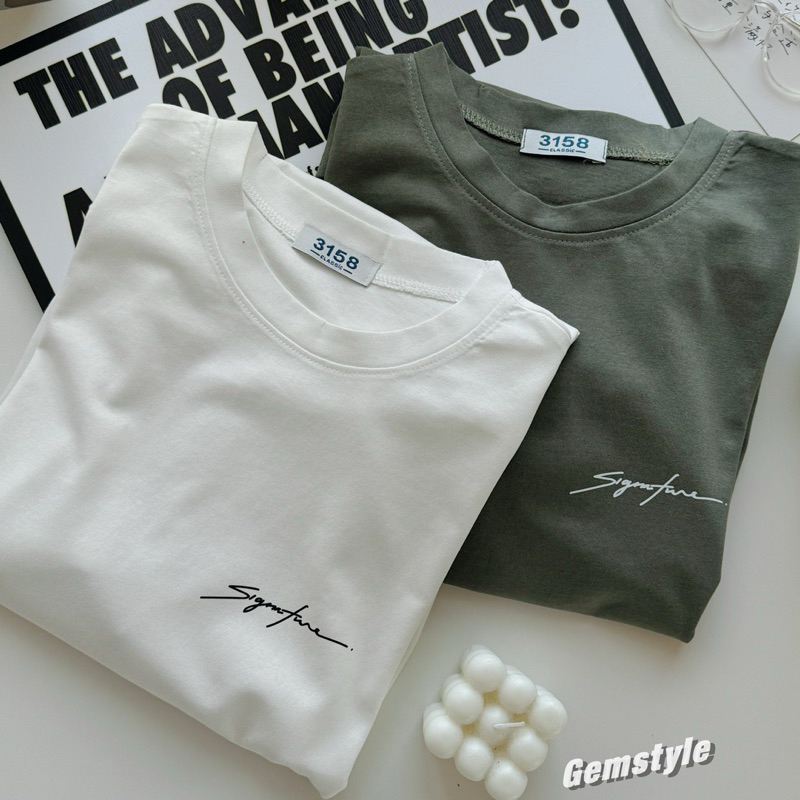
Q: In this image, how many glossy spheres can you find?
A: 9